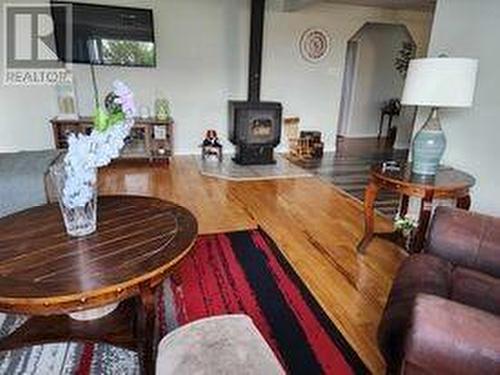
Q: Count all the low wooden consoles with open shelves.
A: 1